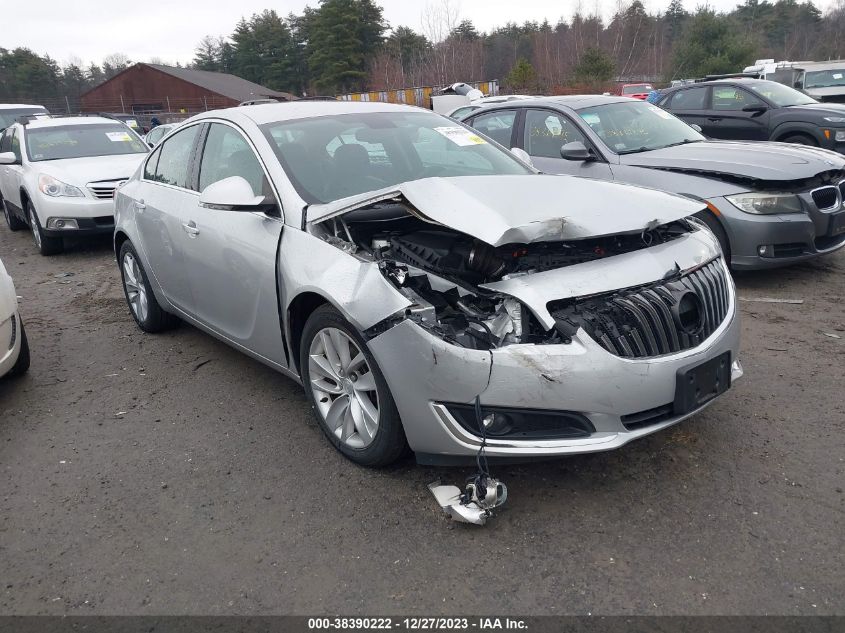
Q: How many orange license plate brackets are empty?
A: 0